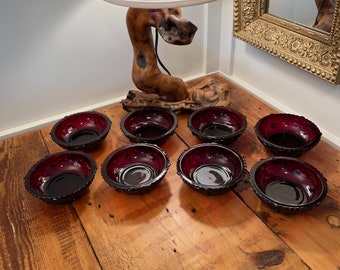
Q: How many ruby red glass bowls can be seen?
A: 8